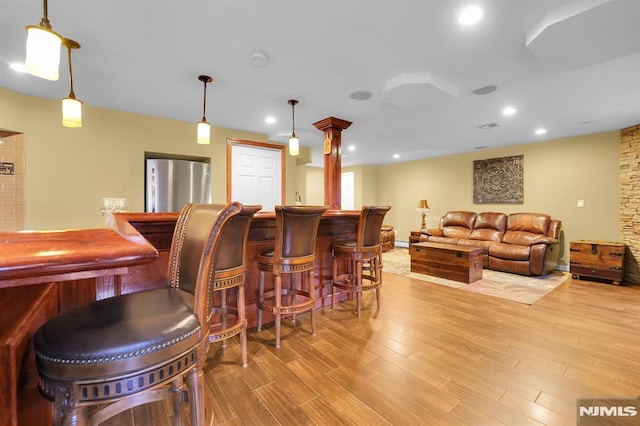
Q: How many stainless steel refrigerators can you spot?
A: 1